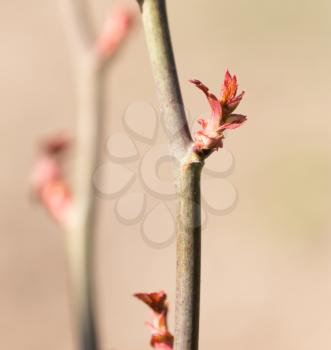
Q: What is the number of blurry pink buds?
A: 2